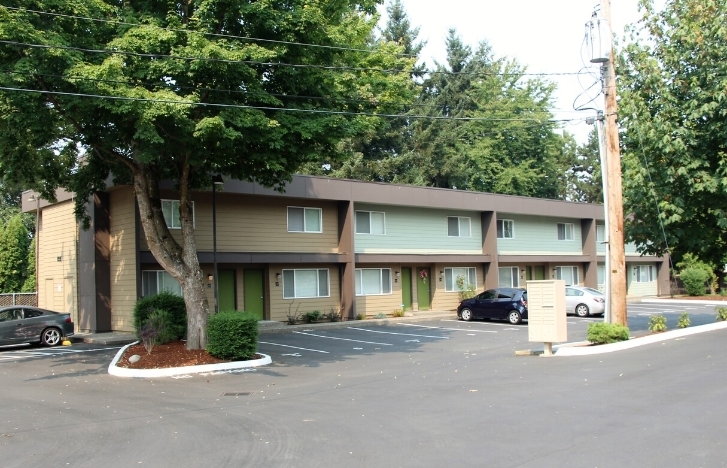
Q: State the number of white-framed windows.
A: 15